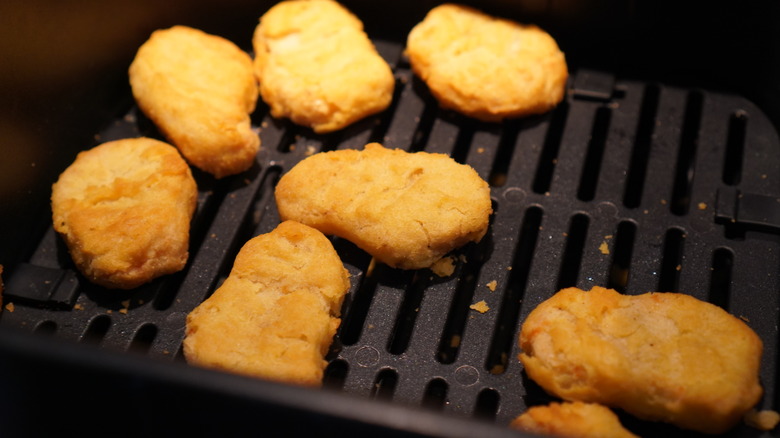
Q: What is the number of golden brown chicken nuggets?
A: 8